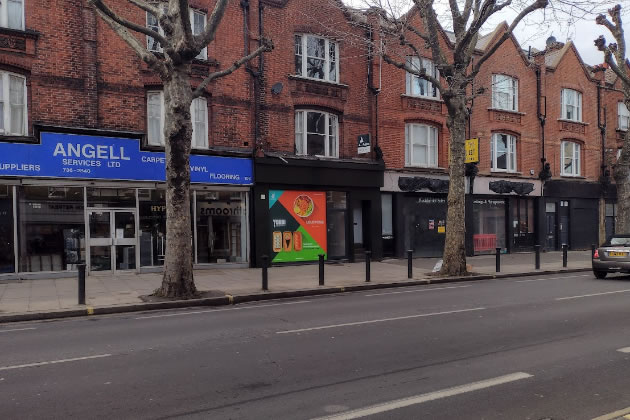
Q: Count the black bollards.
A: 9